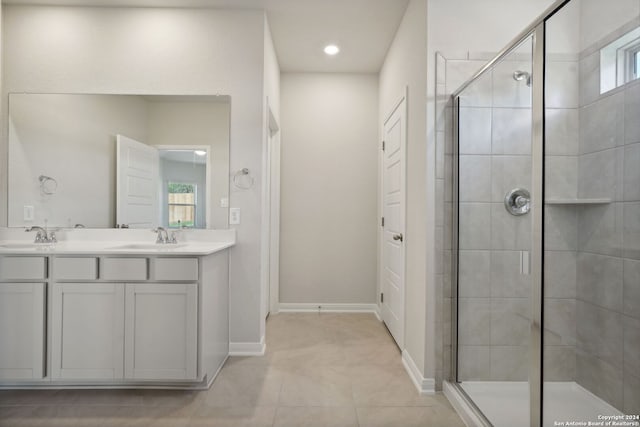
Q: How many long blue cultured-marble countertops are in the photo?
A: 0